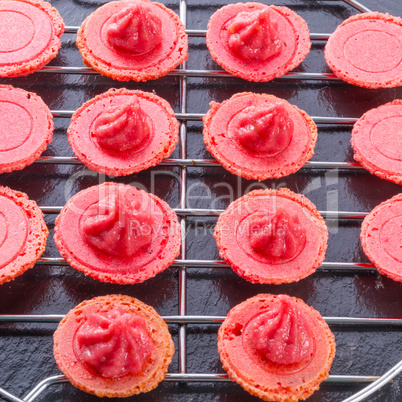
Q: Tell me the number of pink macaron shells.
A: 14